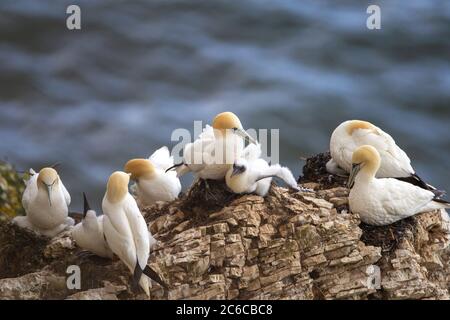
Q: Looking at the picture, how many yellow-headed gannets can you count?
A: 6